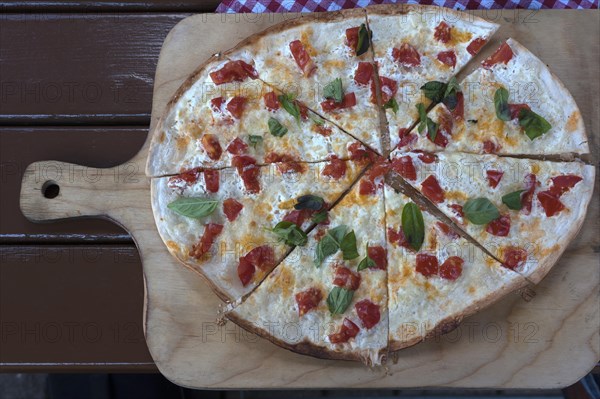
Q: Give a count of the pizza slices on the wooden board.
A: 8